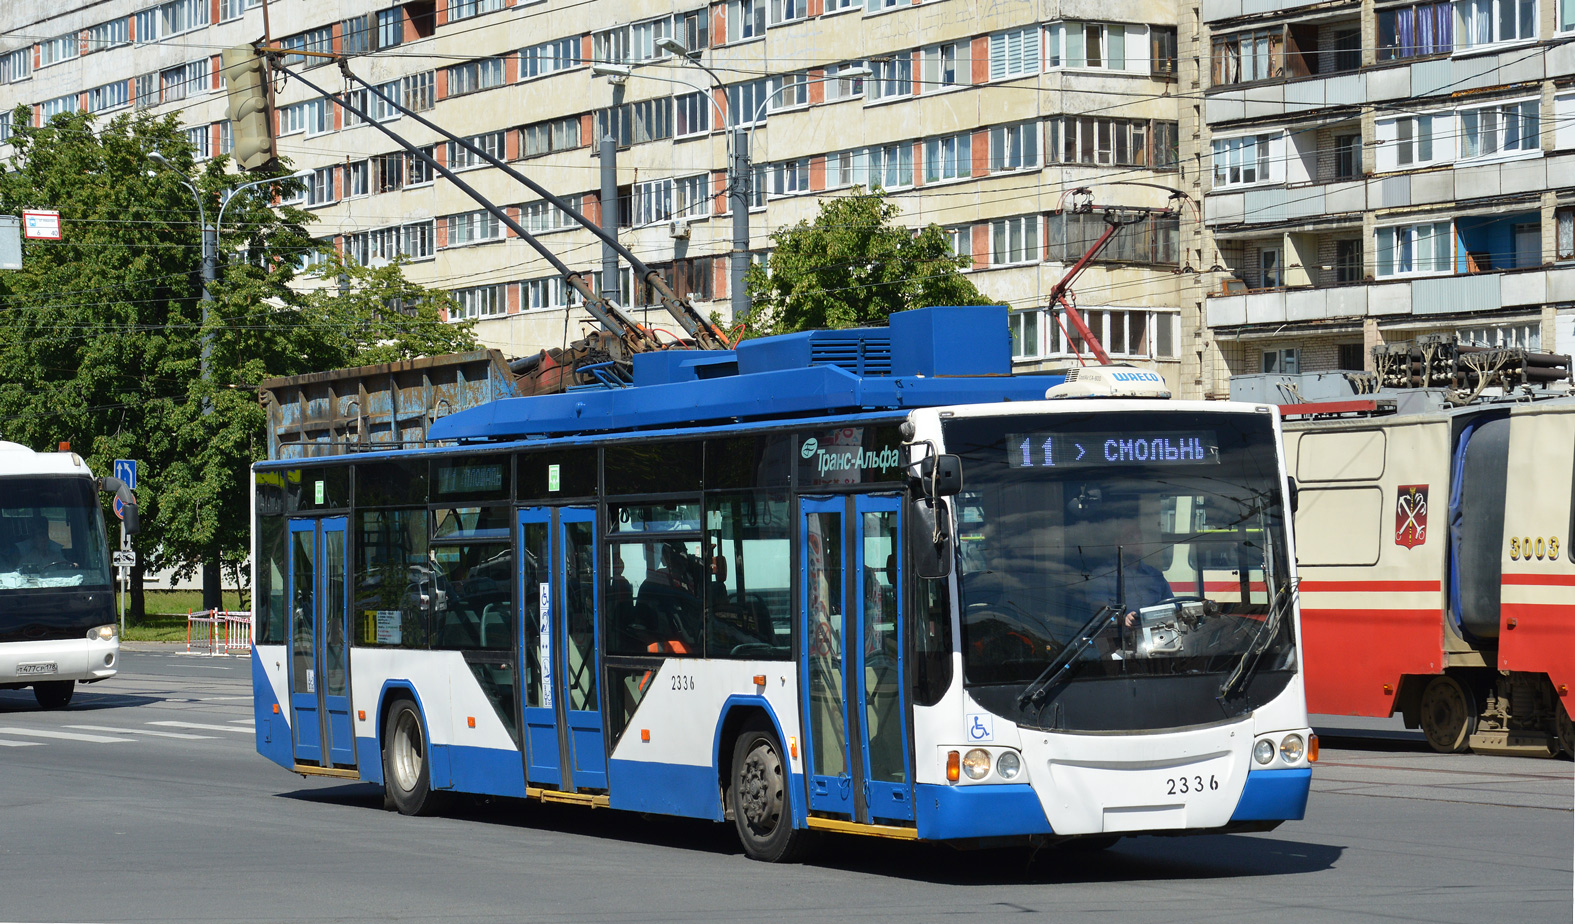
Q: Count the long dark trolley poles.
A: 2